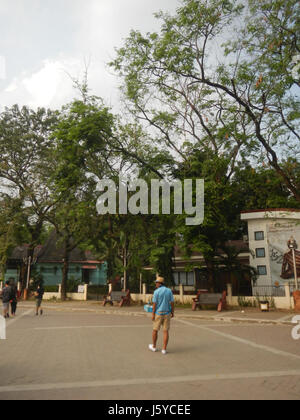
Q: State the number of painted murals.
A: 1